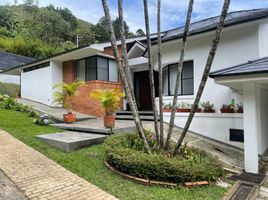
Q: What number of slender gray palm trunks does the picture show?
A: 6